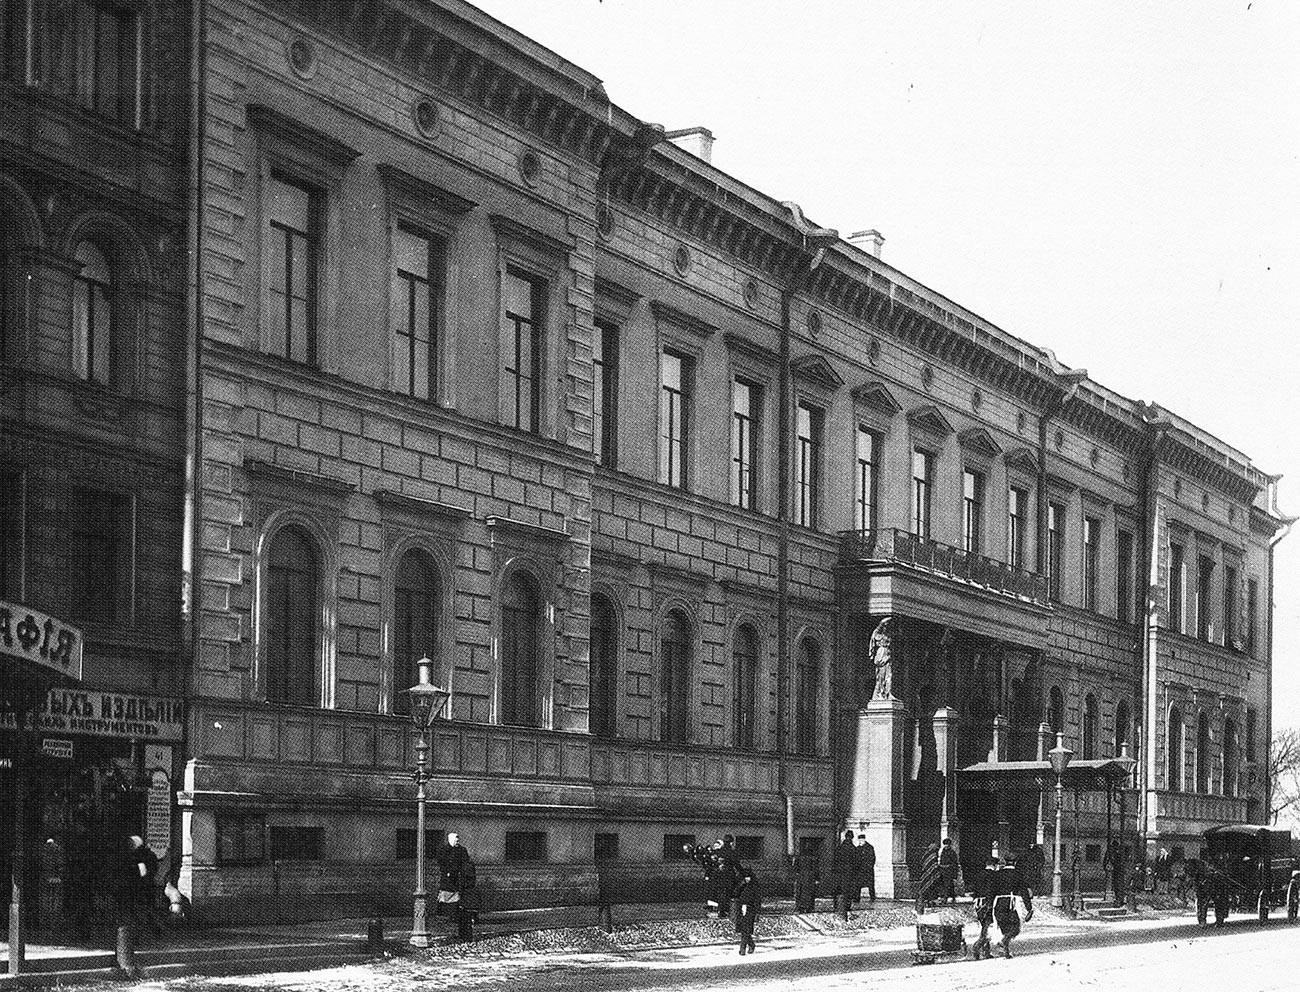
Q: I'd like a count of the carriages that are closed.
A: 1